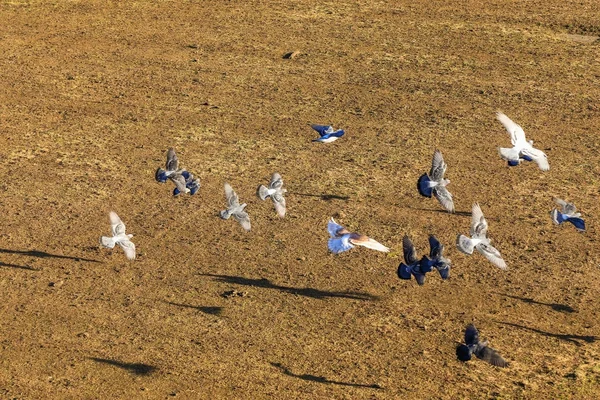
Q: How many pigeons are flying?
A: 14